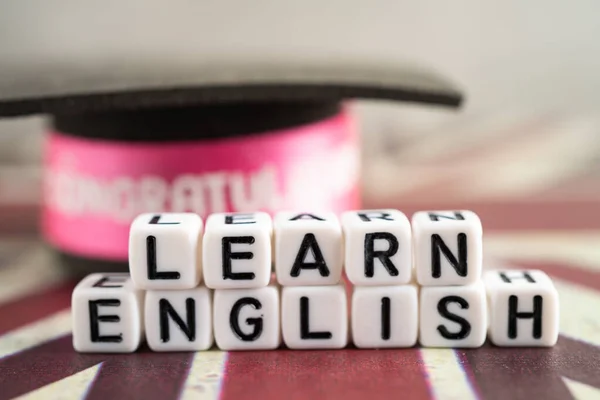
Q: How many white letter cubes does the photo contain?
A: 12